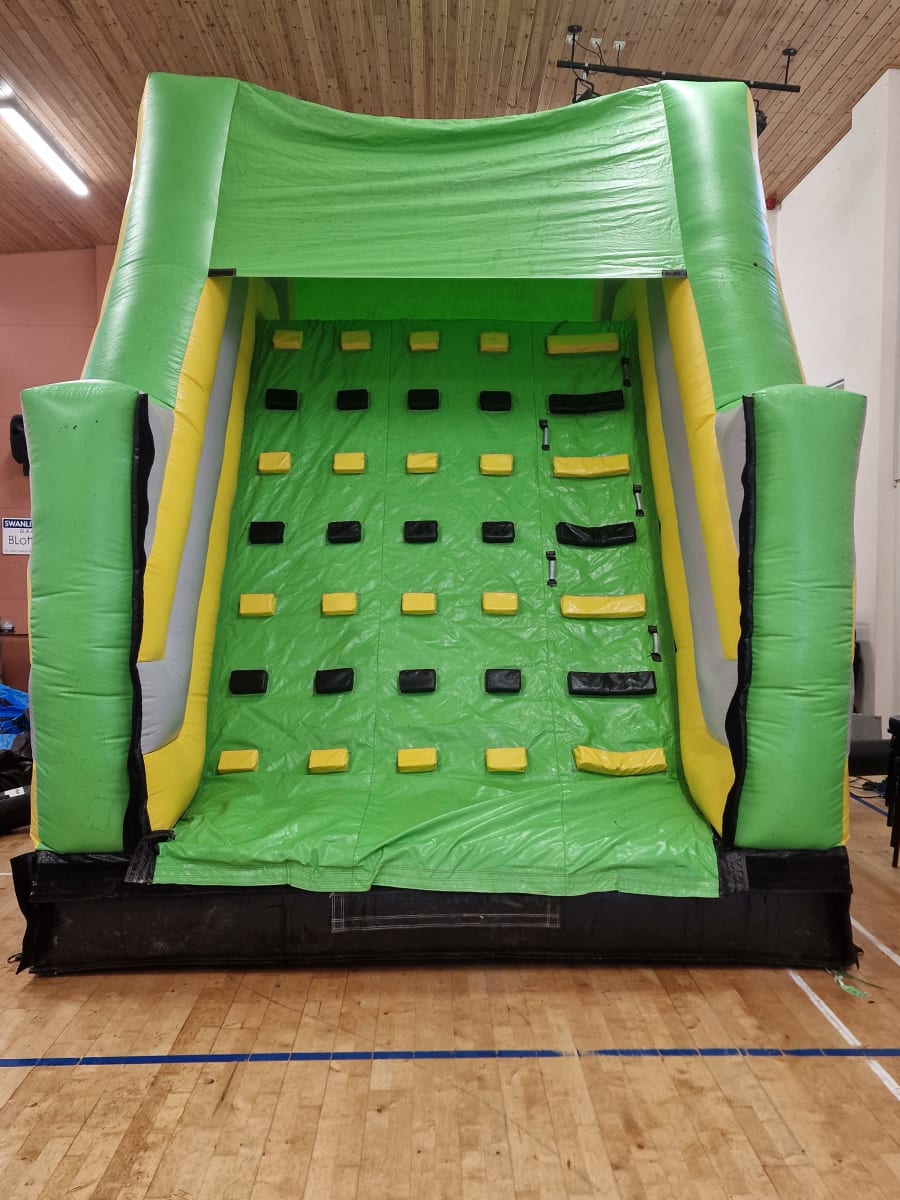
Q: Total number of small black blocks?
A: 12